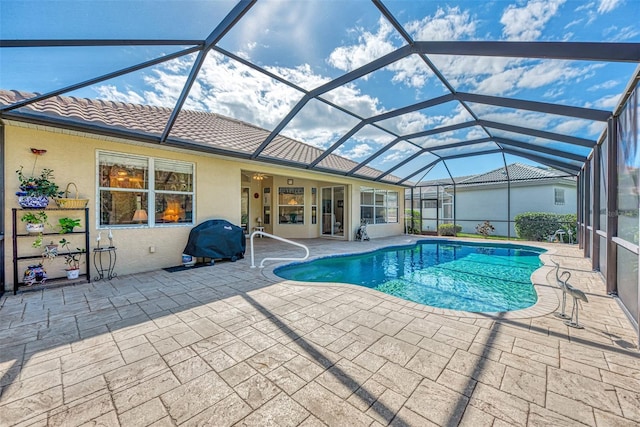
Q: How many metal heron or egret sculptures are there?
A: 2